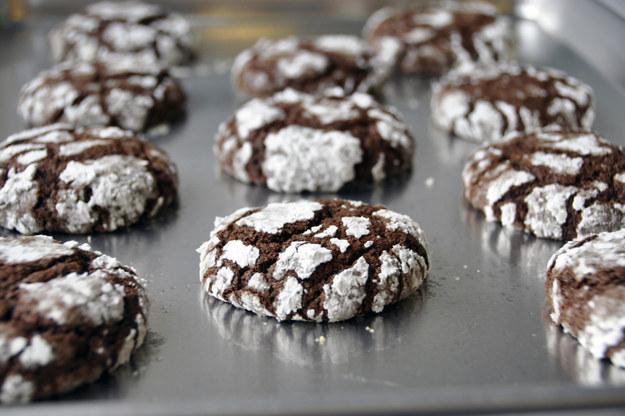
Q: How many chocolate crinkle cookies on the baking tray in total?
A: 11